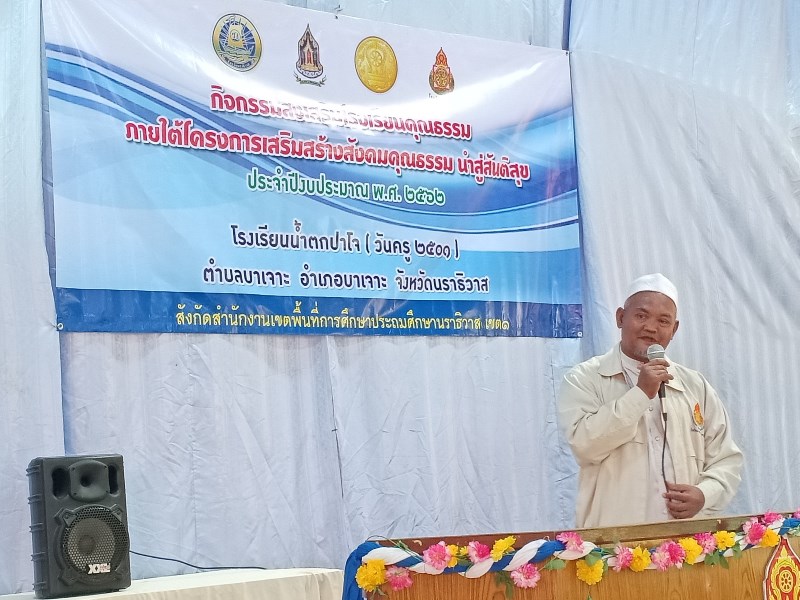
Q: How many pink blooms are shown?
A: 12